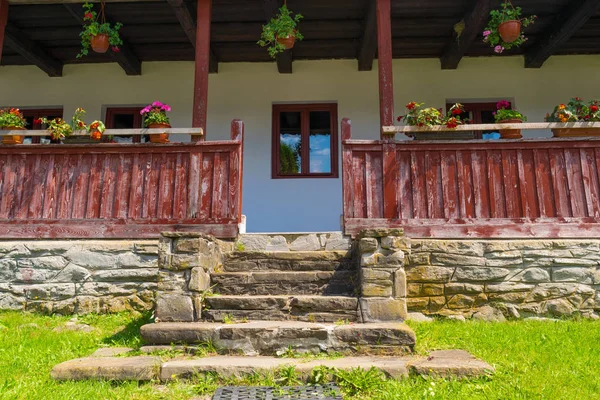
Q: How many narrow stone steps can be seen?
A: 3